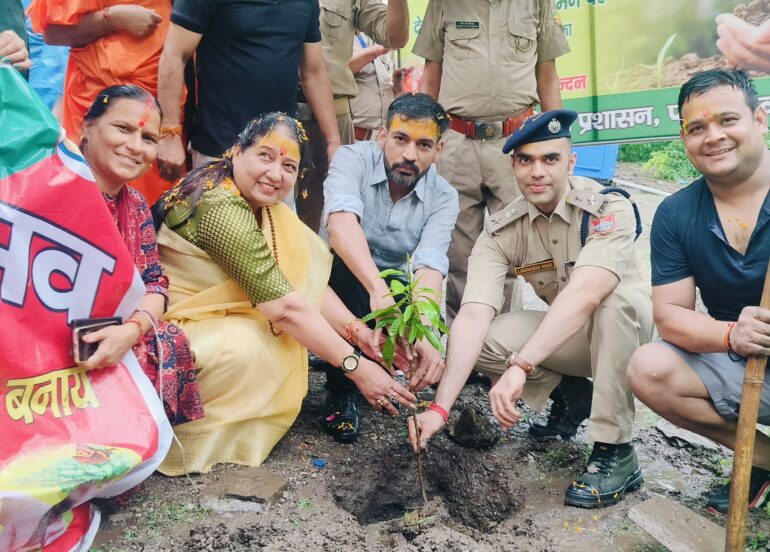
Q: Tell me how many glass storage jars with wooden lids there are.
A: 0